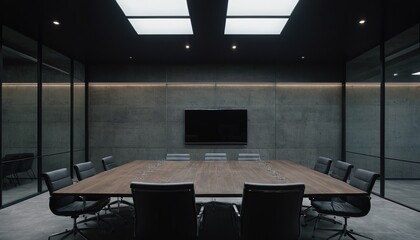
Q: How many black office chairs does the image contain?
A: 11